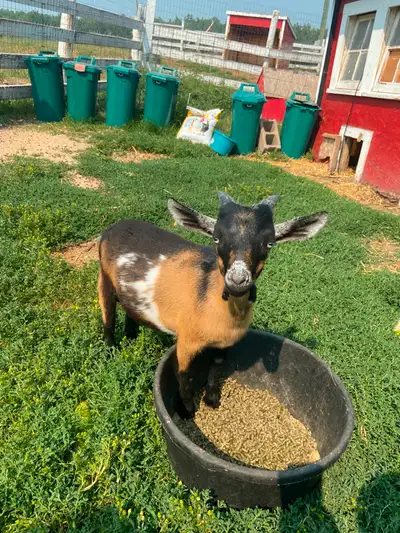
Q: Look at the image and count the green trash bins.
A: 6